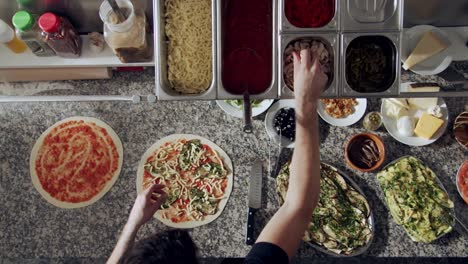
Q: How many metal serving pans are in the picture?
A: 6